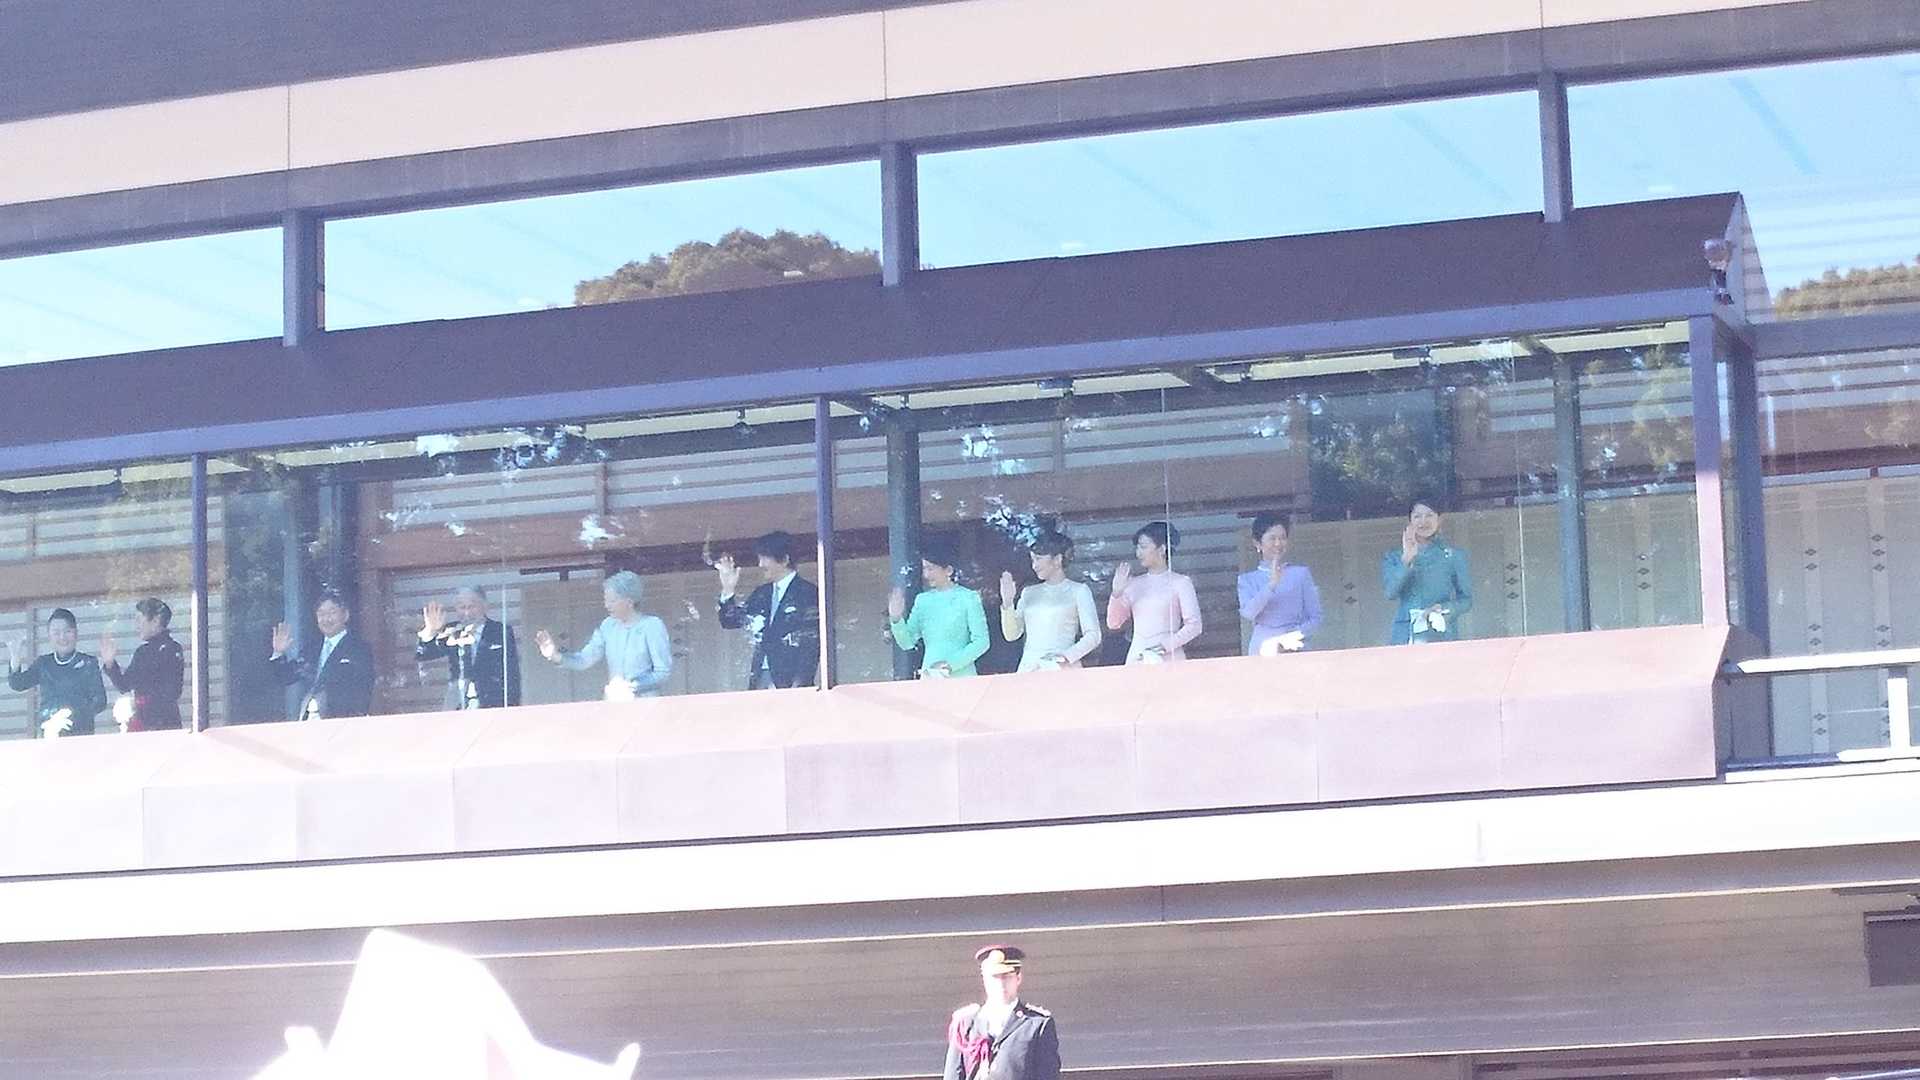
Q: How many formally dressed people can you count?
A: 12